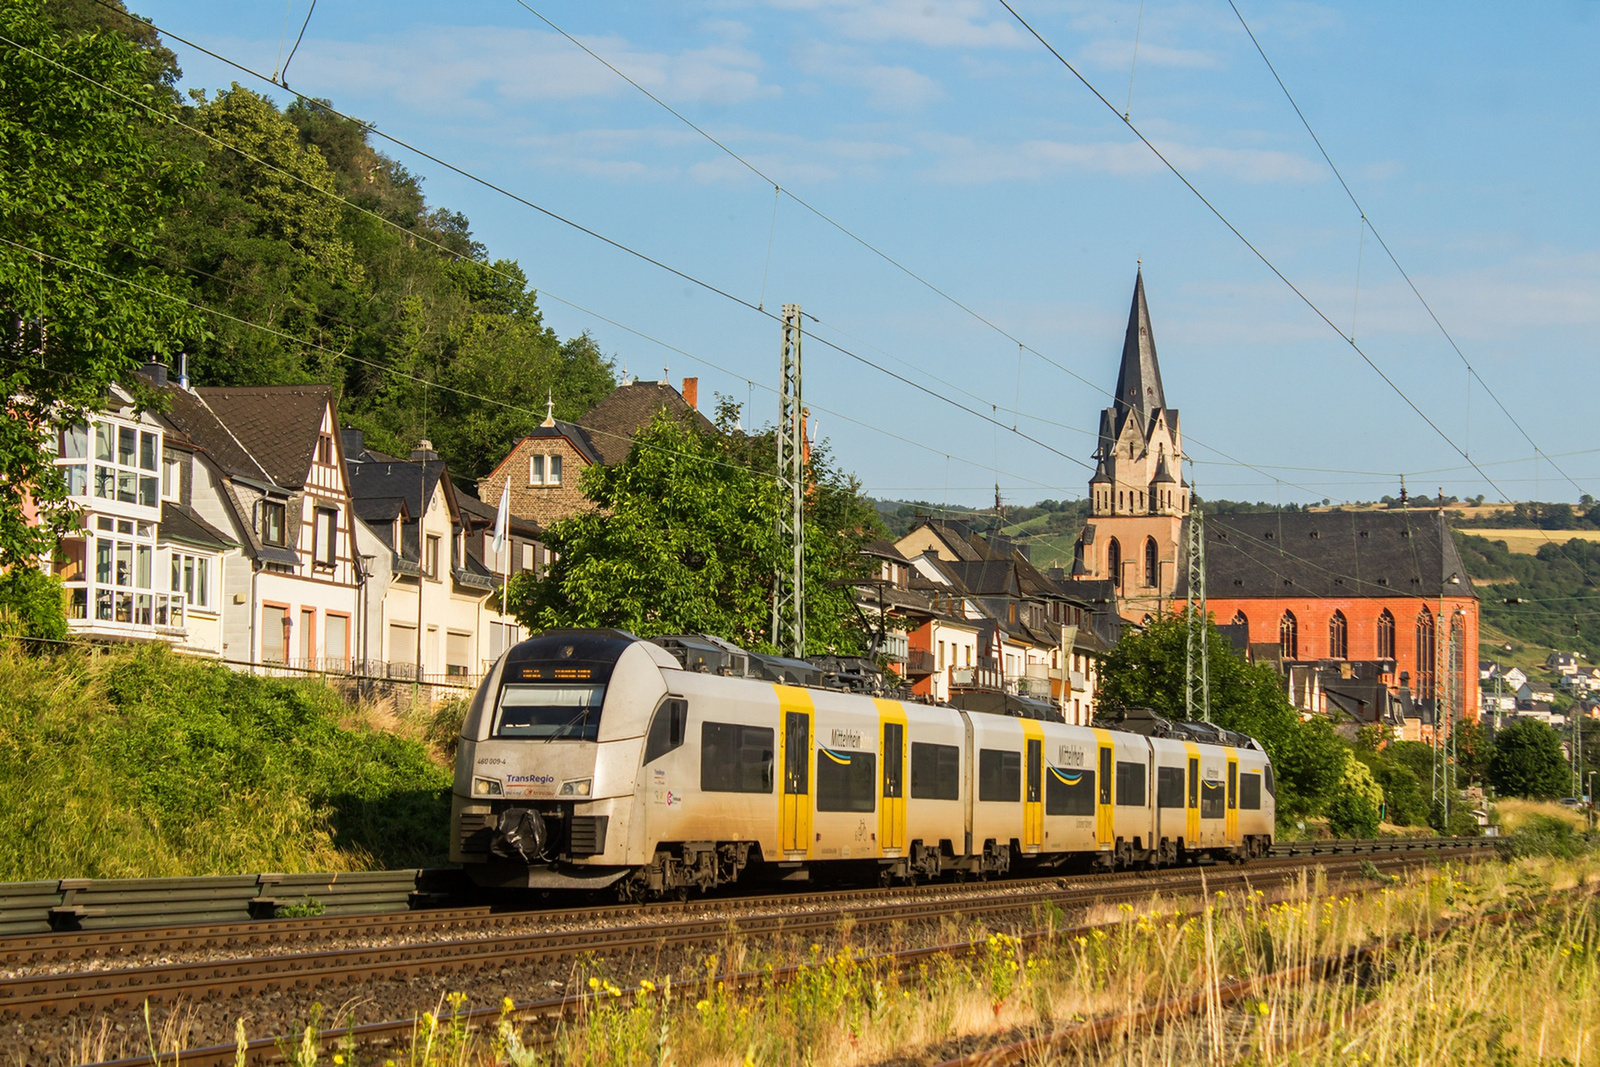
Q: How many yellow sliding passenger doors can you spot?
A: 6